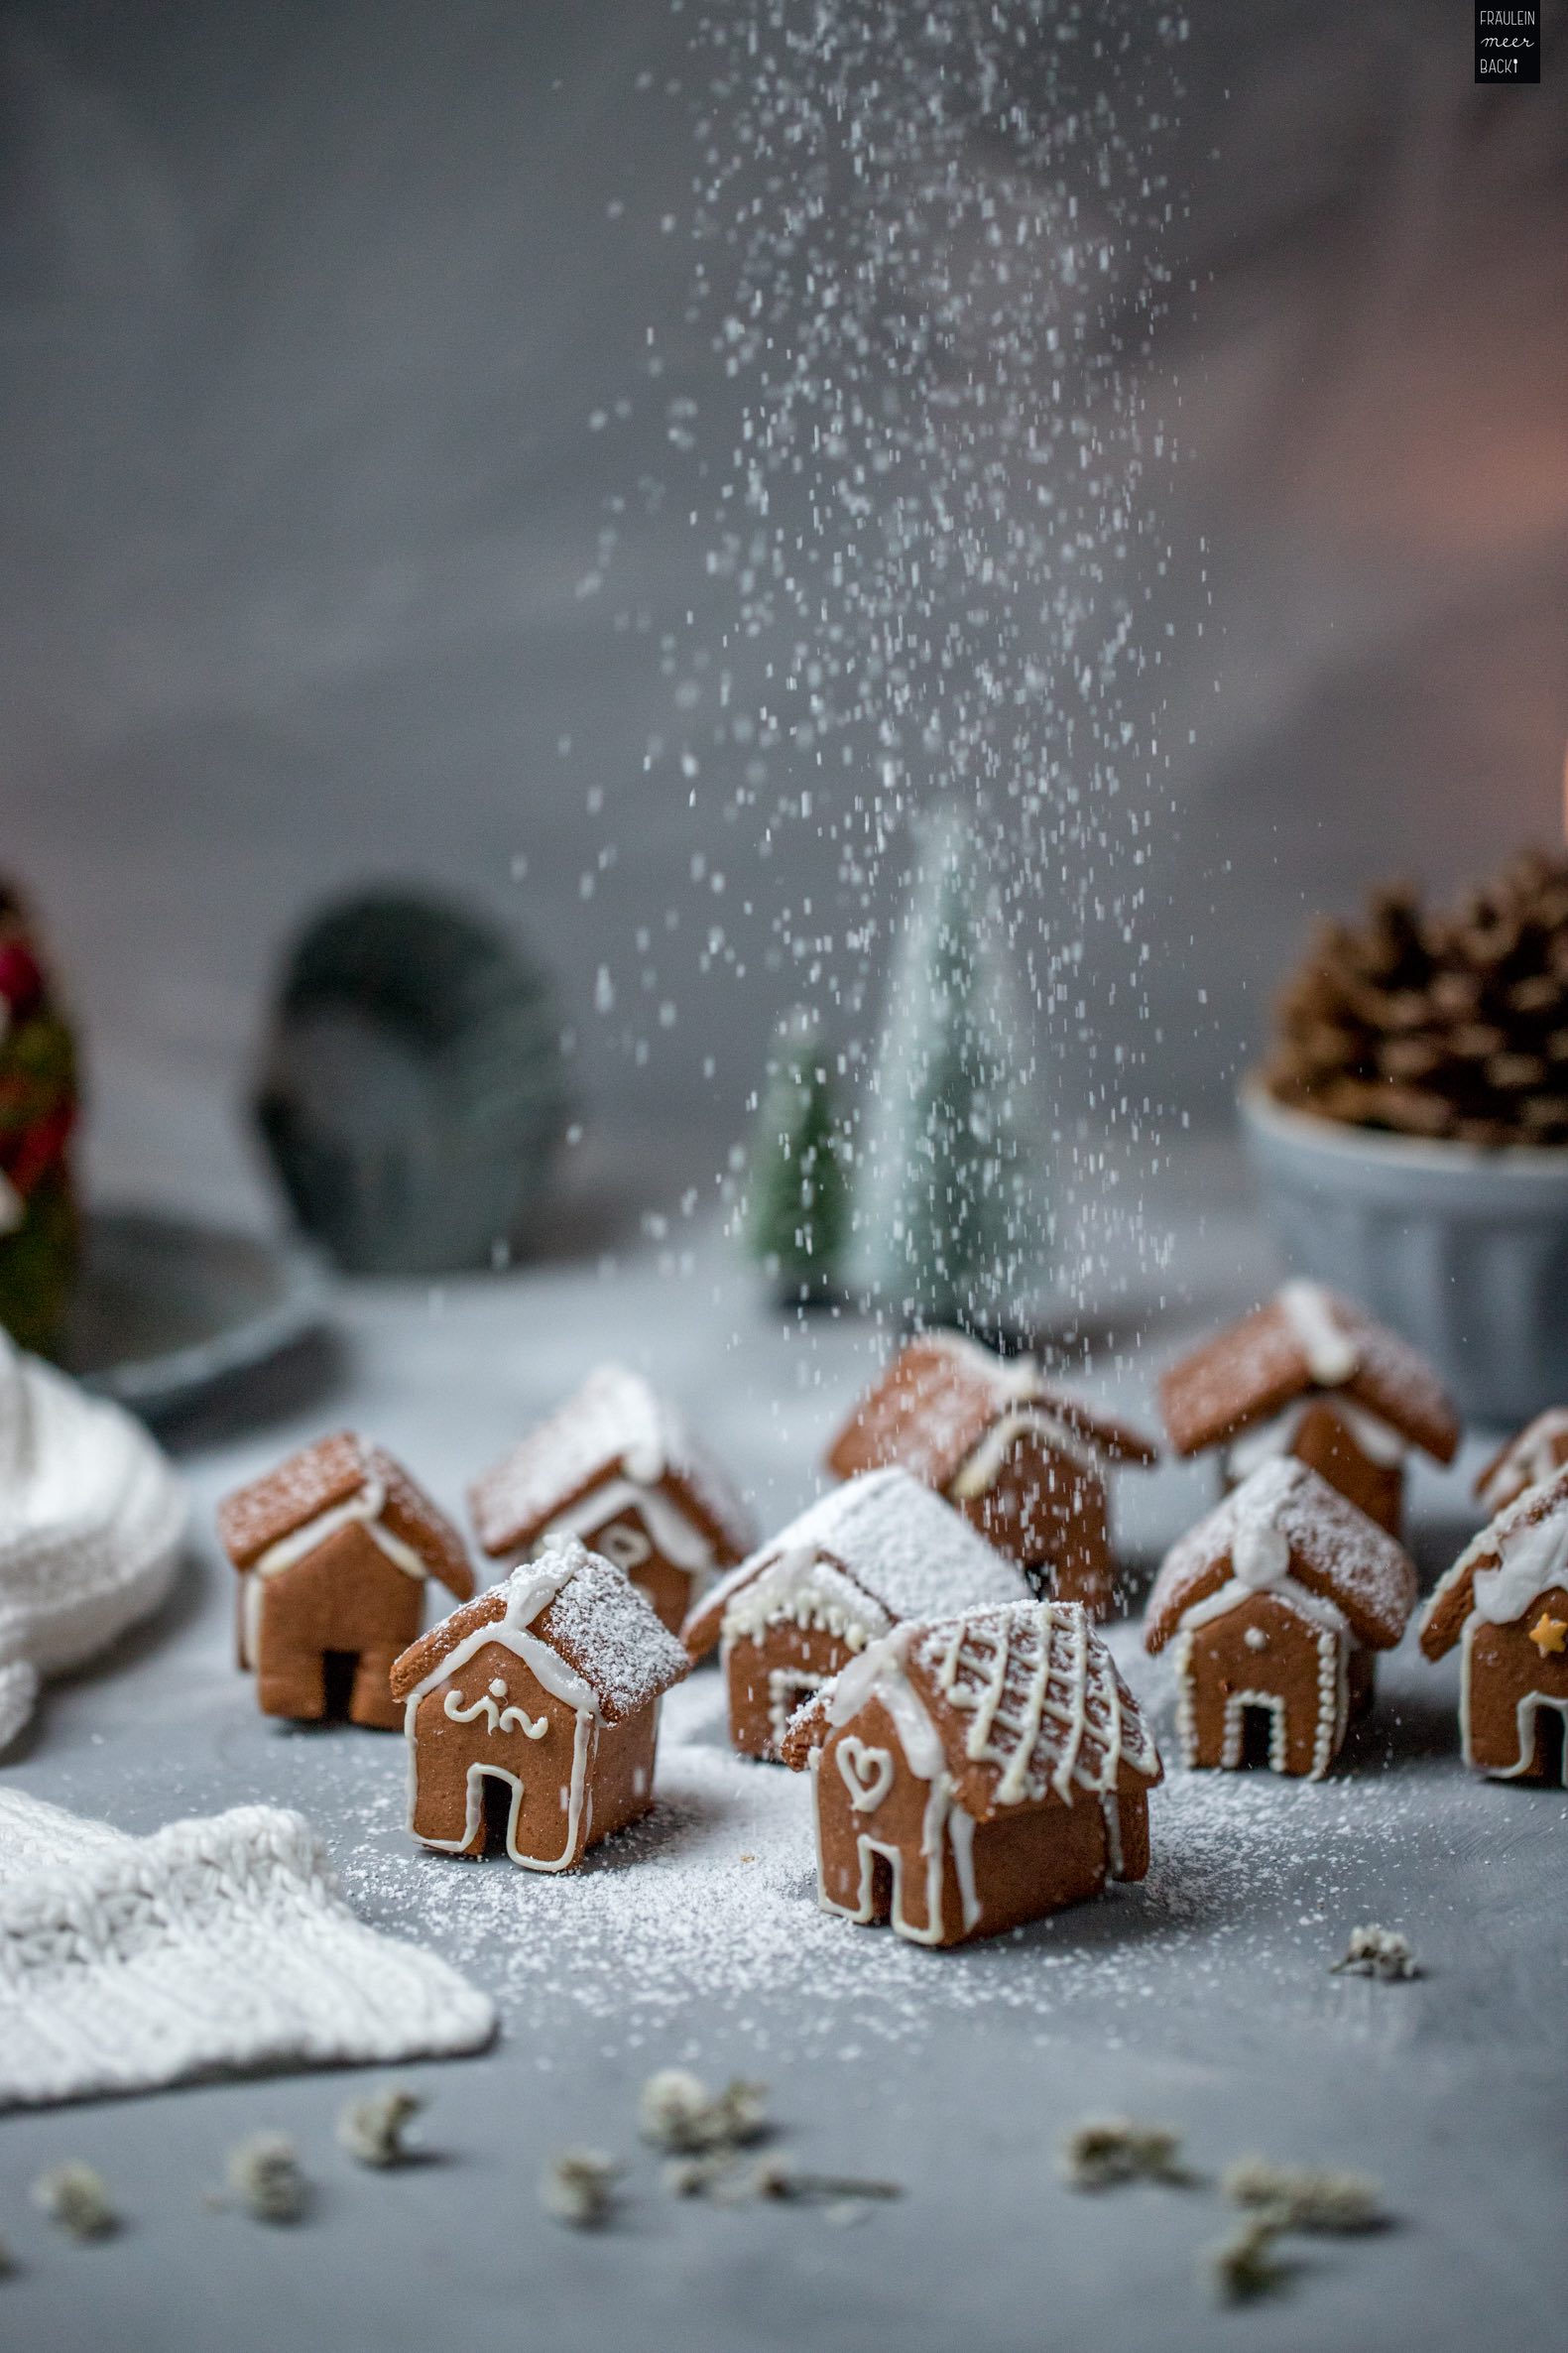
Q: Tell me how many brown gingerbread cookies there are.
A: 10